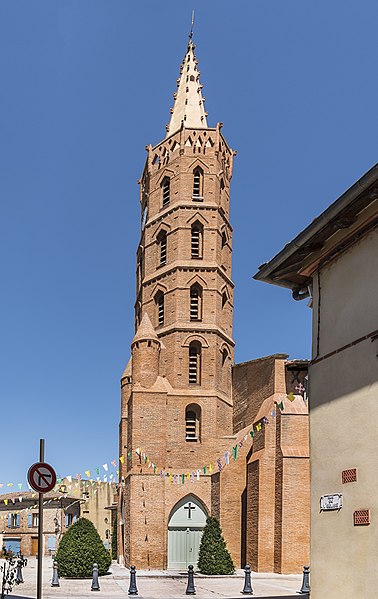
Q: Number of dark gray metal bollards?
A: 7